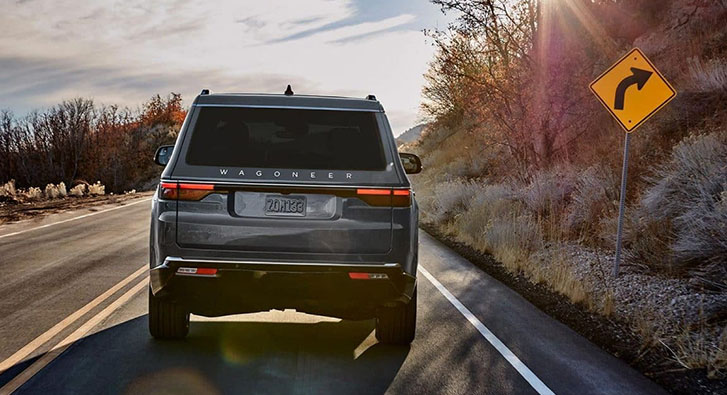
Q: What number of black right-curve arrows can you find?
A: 1